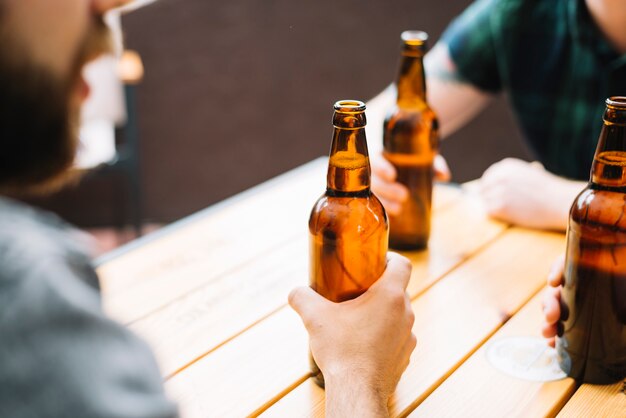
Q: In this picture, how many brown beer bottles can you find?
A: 3